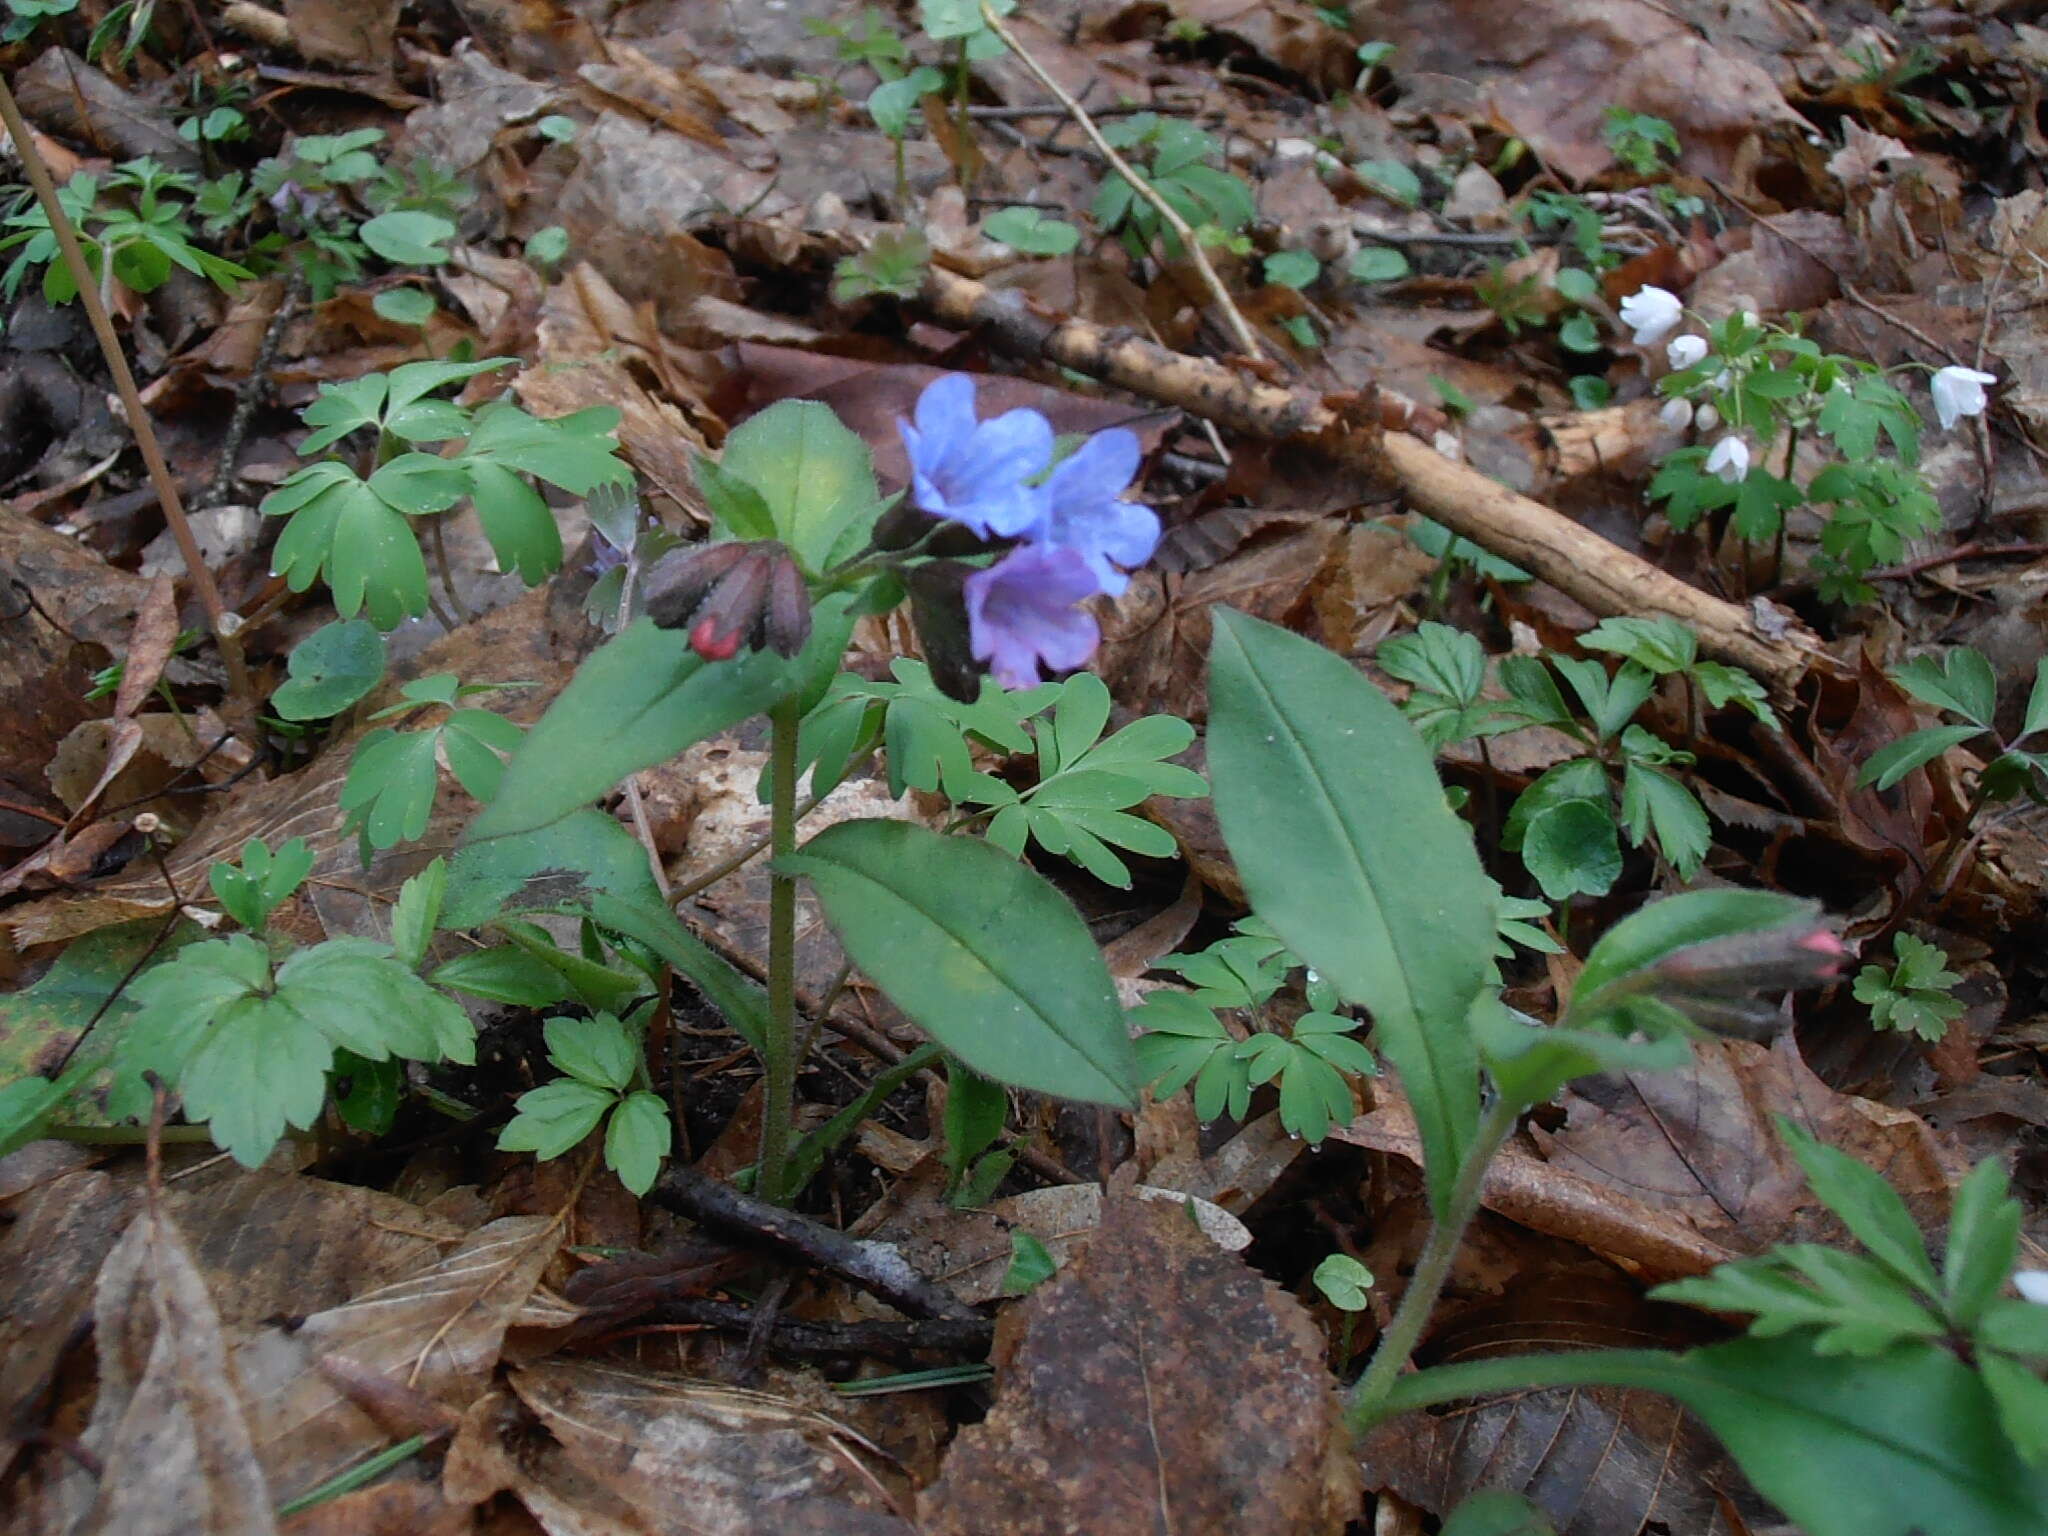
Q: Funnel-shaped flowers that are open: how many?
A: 3